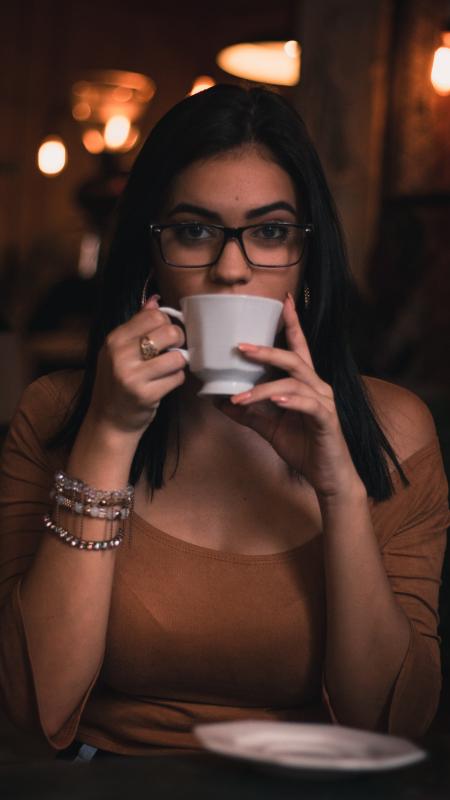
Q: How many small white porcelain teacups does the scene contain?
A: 1